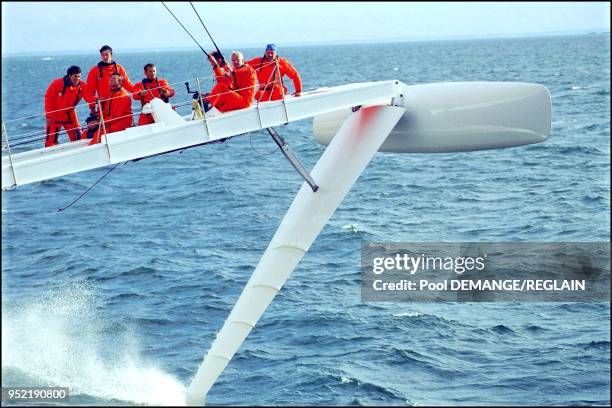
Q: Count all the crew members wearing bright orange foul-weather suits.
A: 7